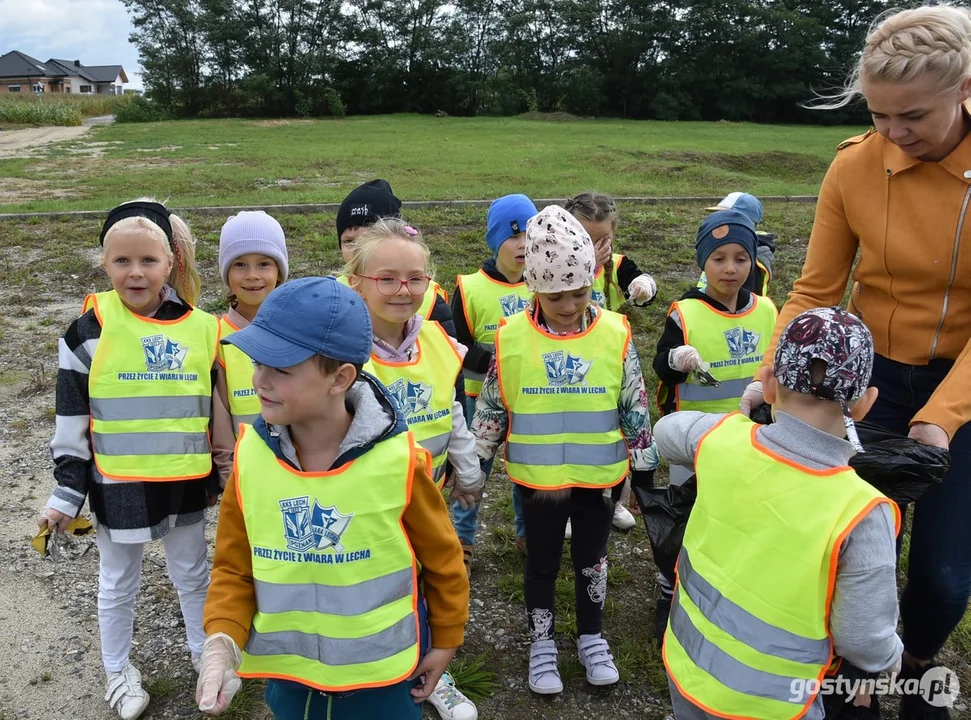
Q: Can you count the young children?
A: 11